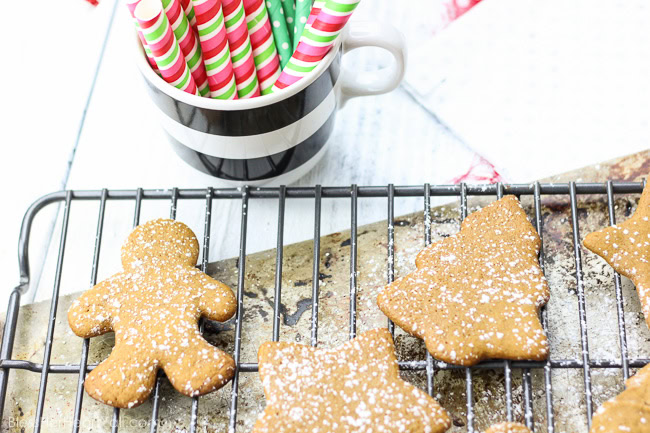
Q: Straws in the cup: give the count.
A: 12